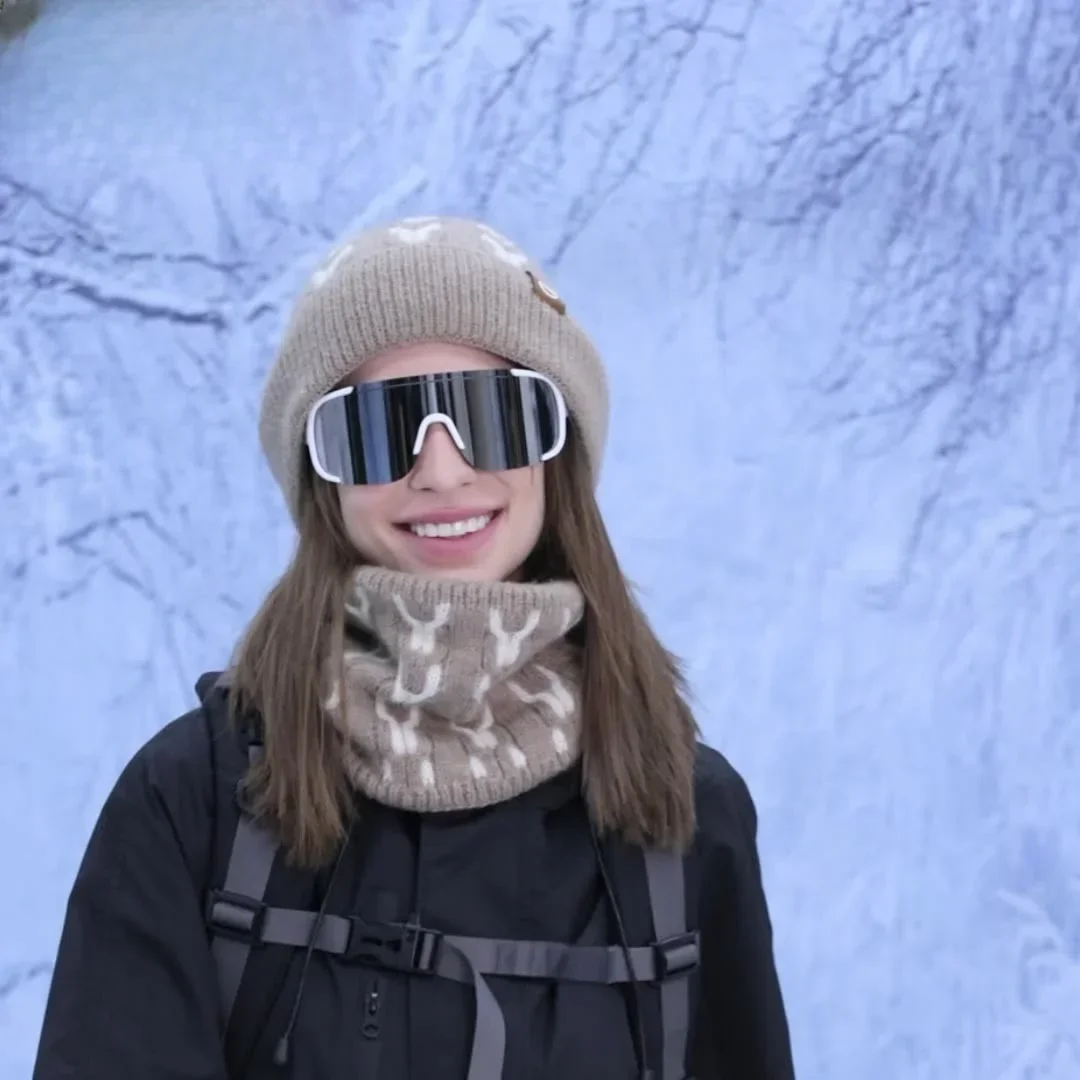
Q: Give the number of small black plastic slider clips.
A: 2